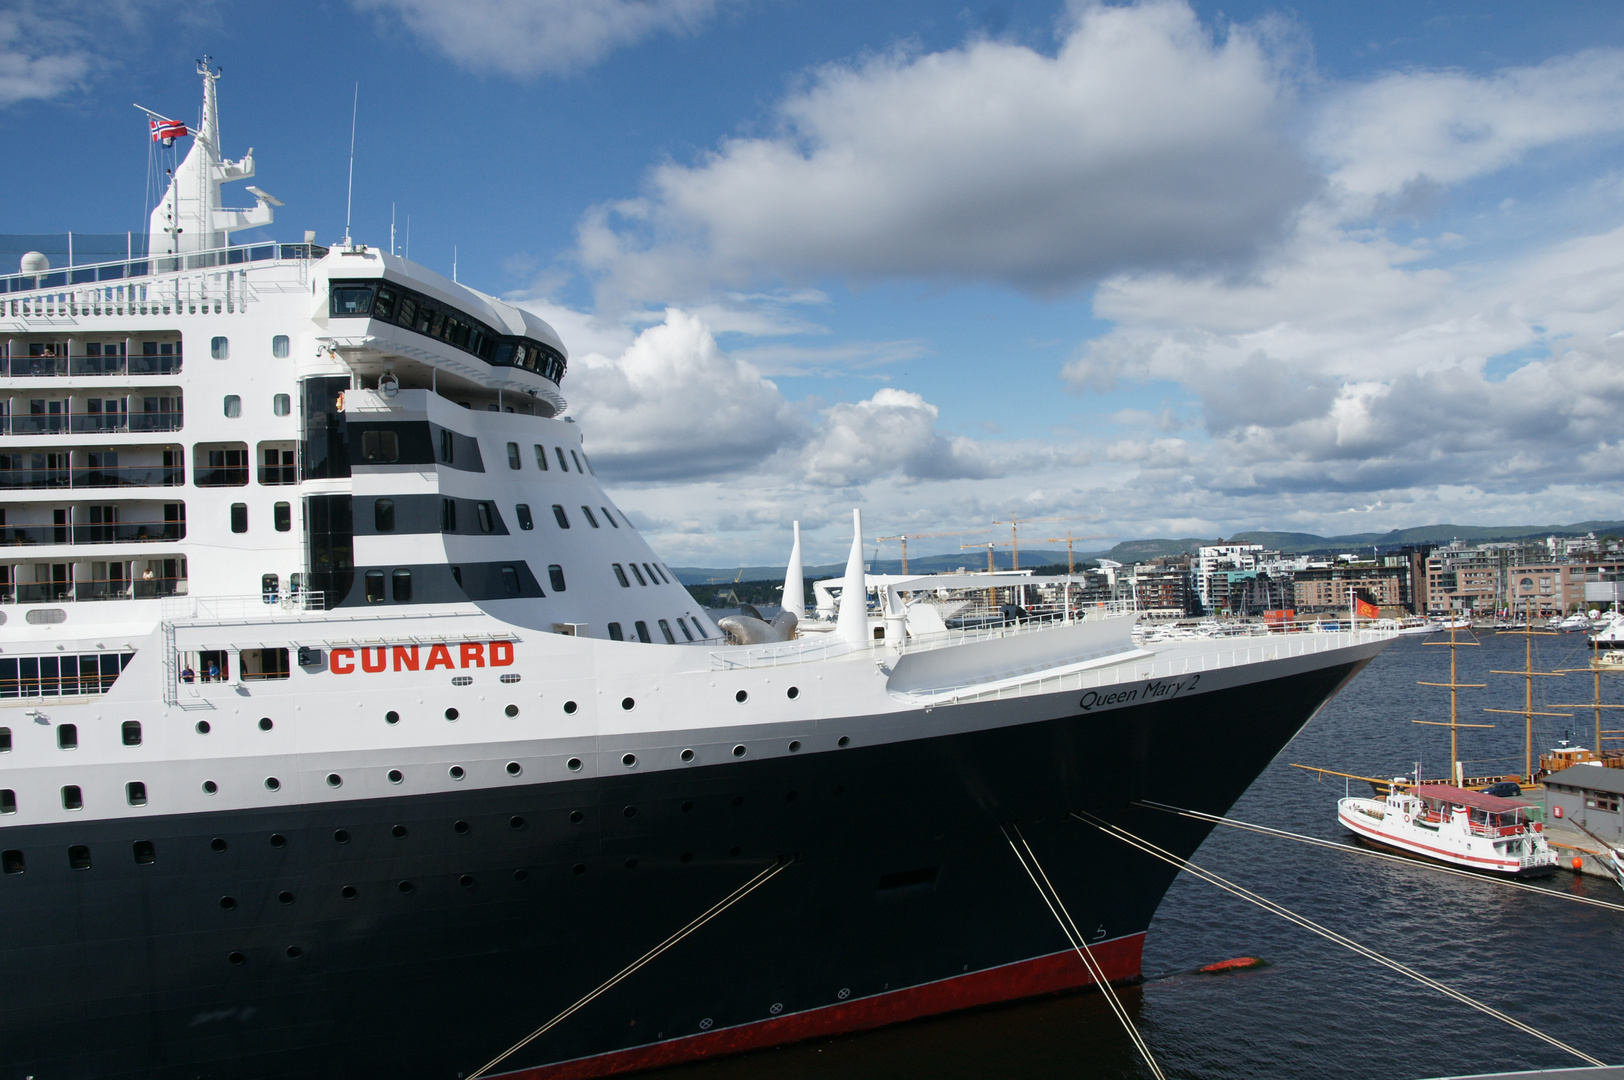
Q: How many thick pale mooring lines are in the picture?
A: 8